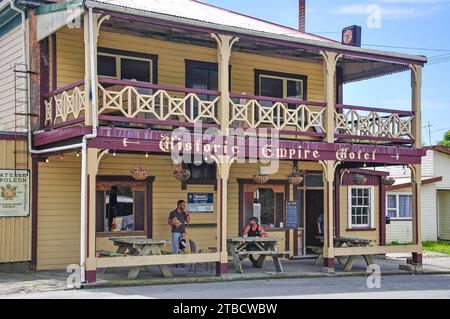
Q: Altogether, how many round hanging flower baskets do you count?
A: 6